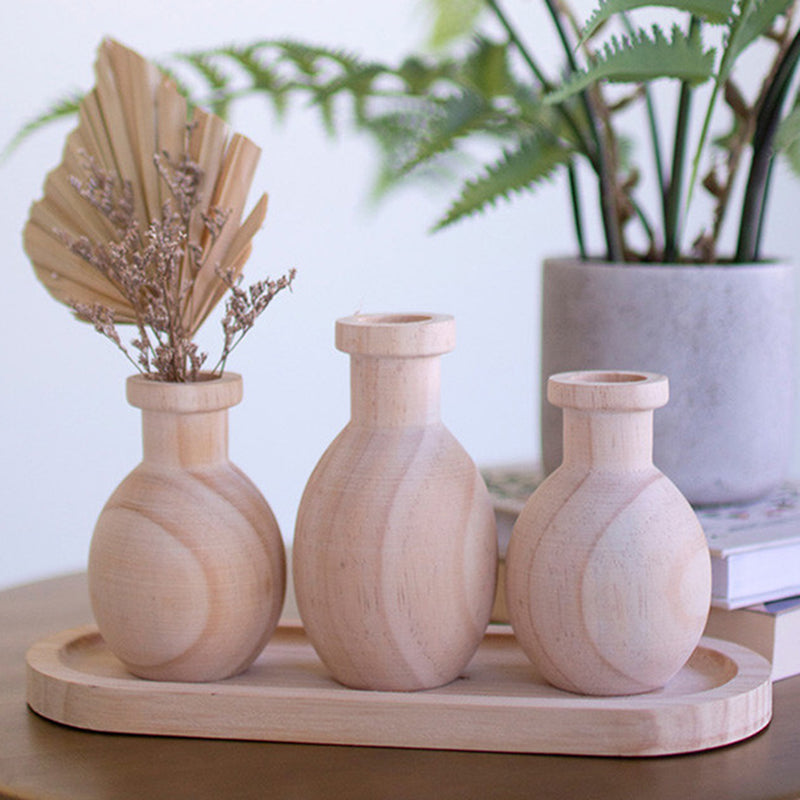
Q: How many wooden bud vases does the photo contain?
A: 3